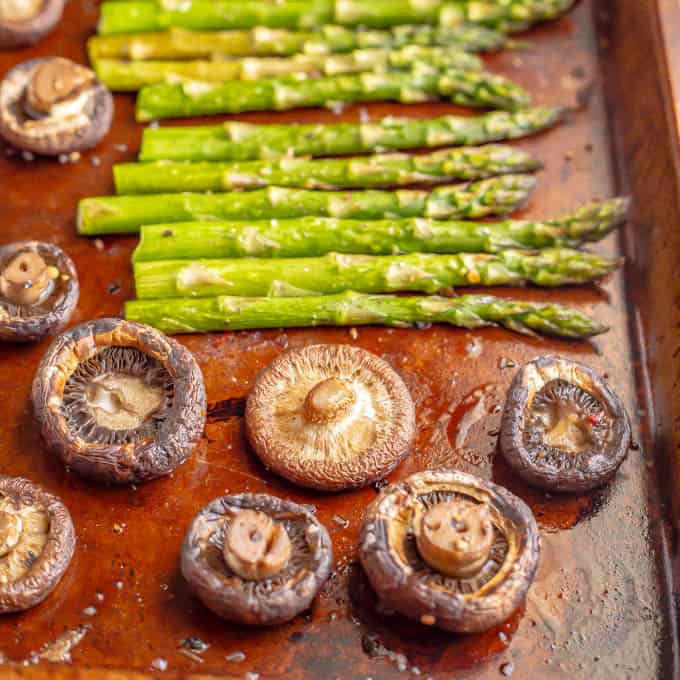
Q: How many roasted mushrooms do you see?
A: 9